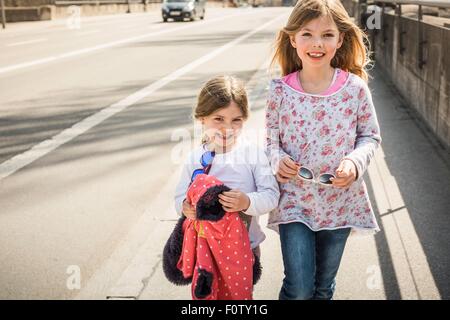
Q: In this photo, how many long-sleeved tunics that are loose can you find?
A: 1